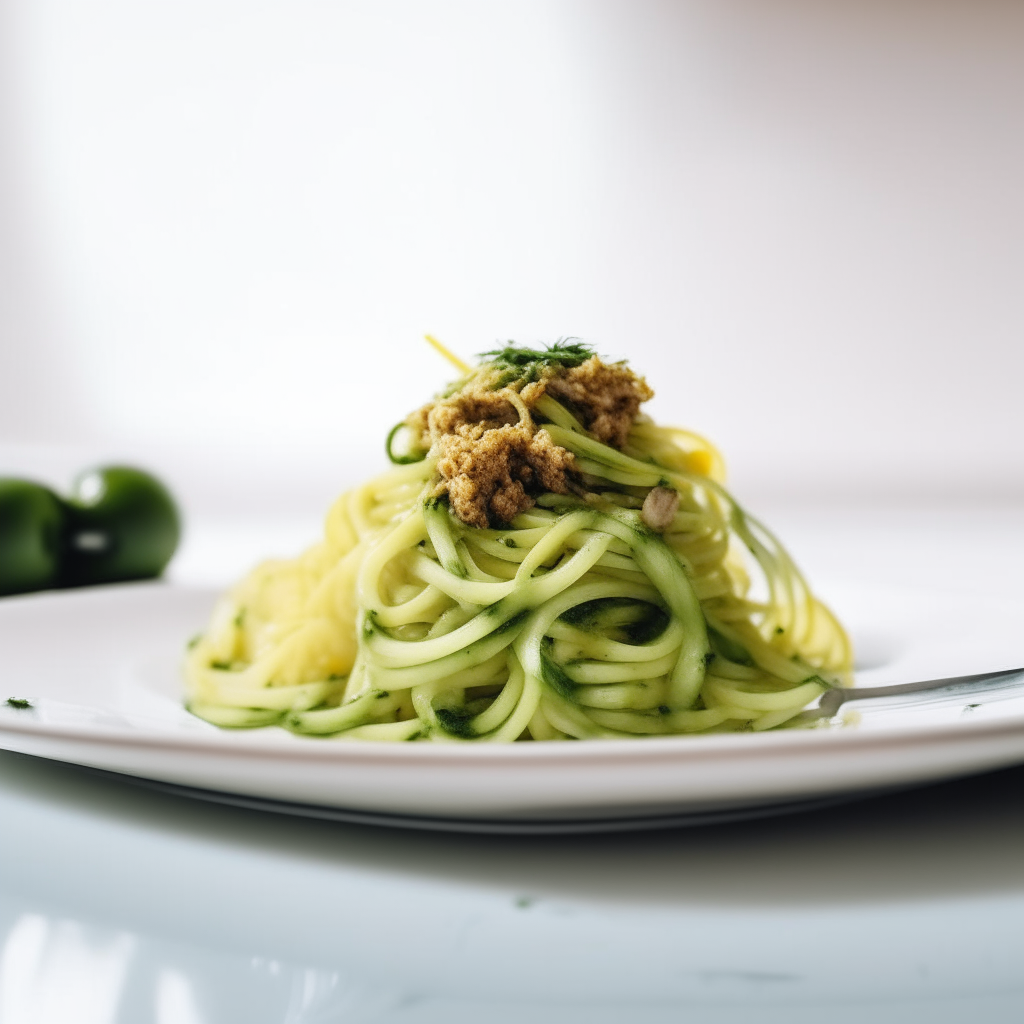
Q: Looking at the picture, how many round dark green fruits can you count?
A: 2